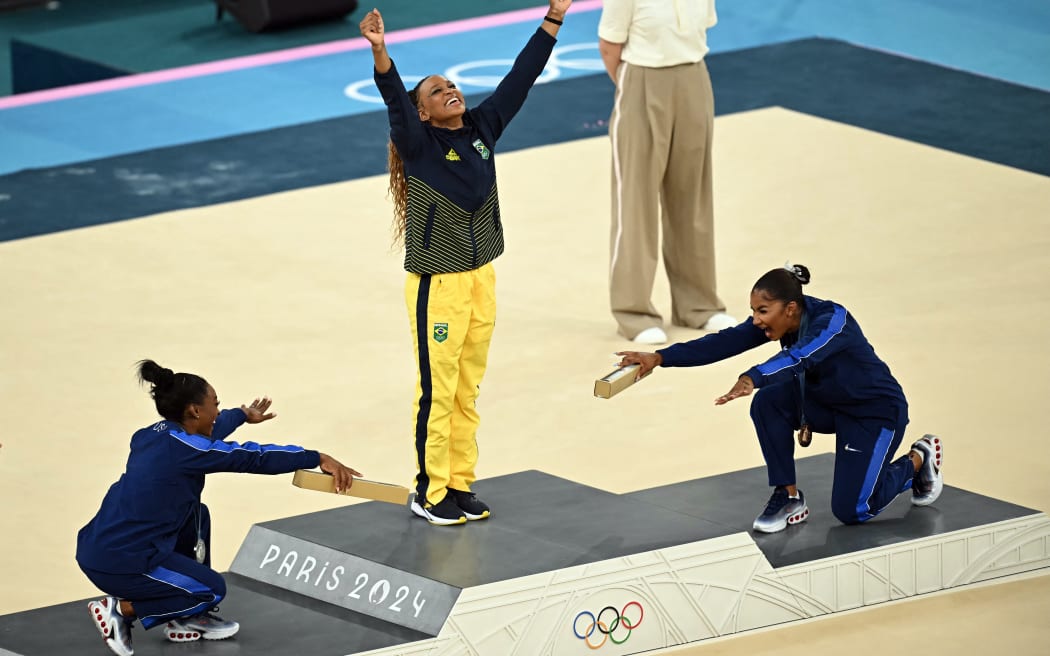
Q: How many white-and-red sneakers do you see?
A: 4